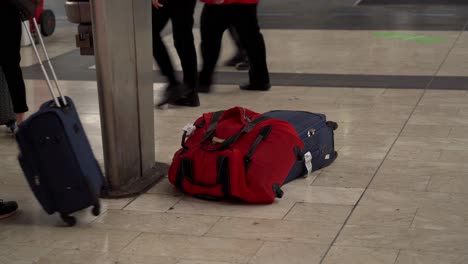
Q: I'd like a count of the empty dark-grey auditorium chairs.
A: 0